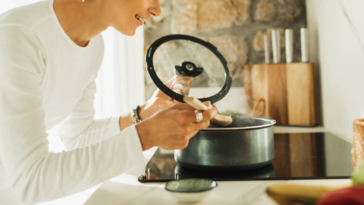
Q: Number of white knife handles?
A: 4